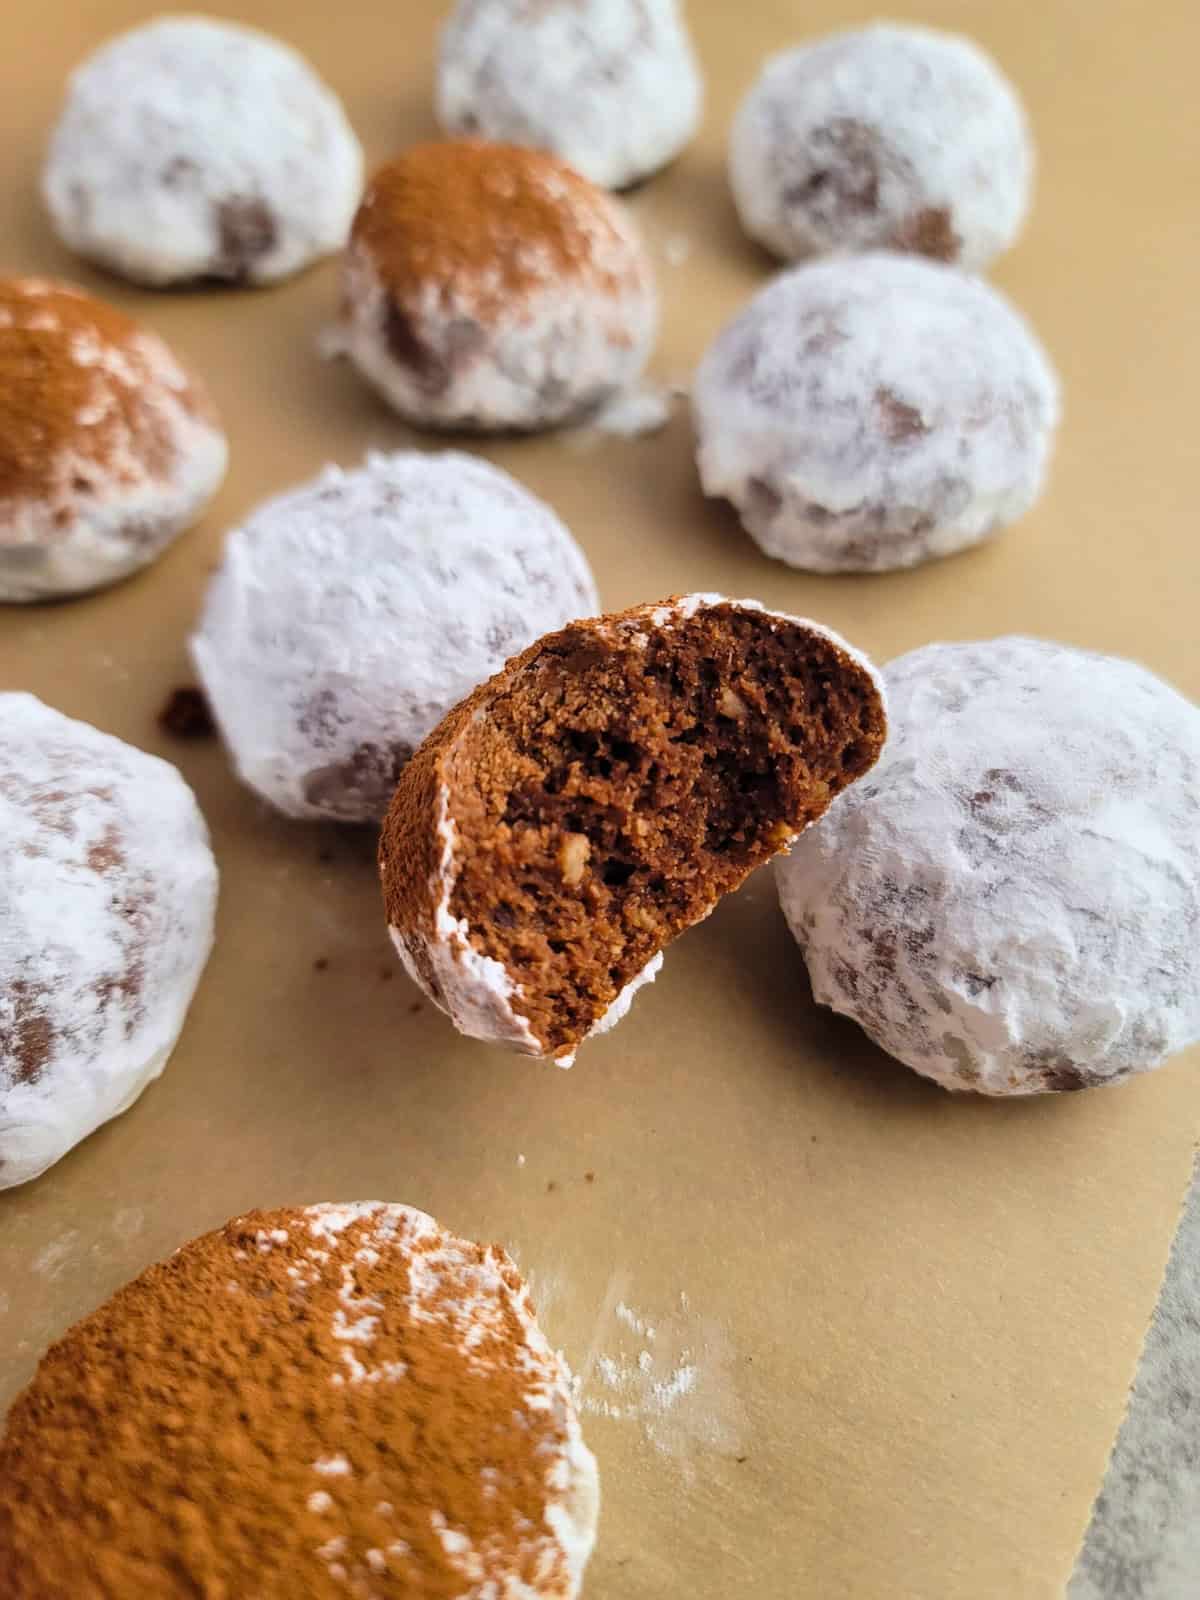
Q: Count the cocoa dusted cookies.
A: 4